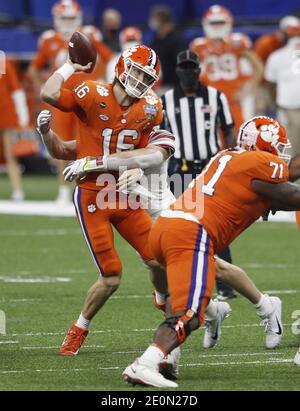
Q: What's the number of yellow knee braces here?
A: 0